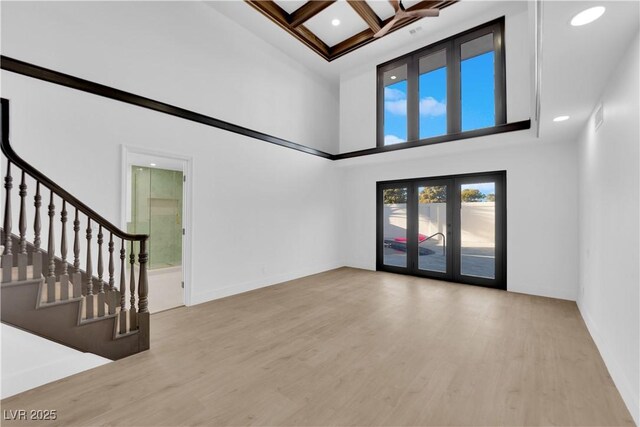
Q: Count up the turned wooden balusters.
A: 11